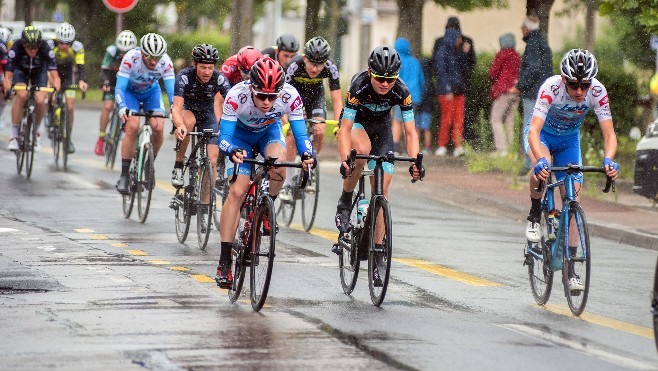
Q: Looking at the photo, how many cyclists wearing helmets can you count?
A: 12